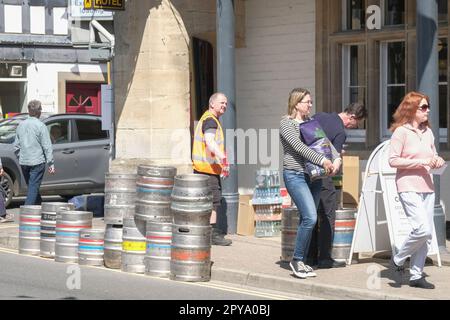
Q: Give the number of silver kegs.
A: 13